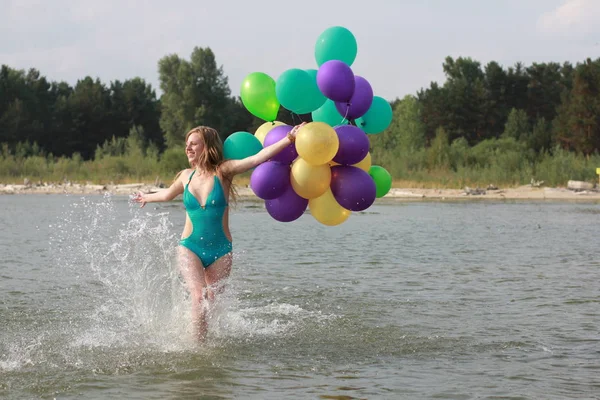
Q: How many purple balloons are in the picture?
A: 7